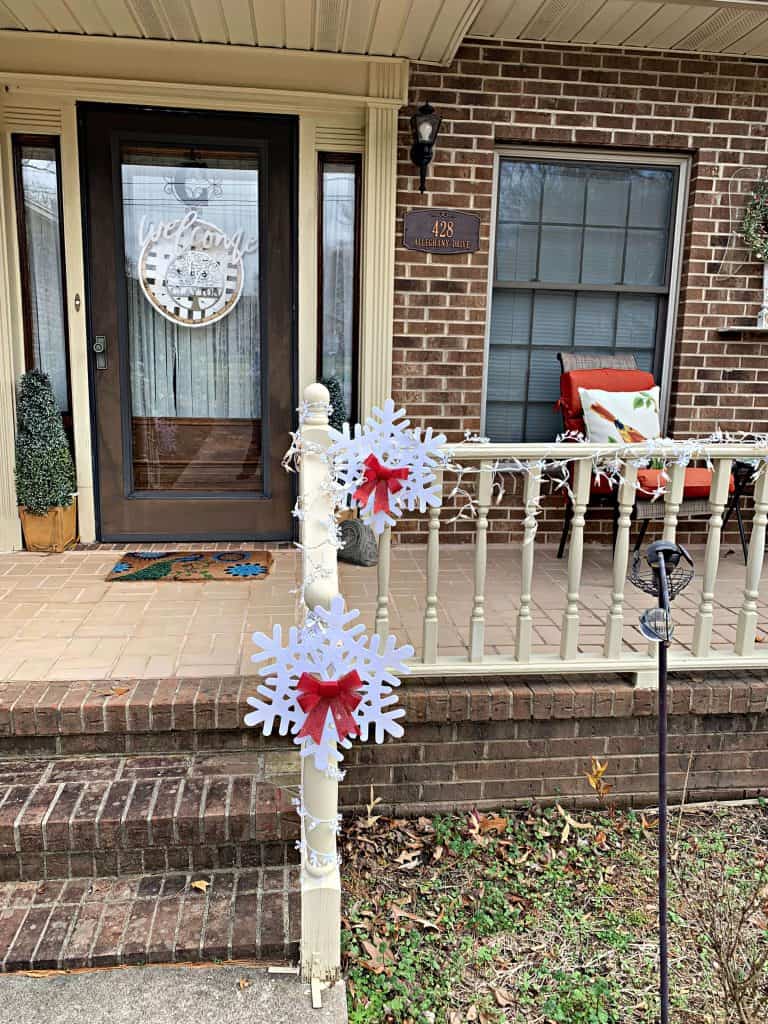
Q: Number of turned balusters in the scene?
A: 9